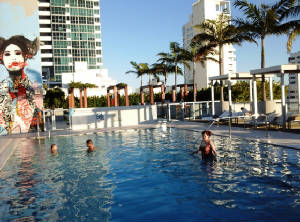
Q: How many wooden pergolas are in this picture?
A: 4